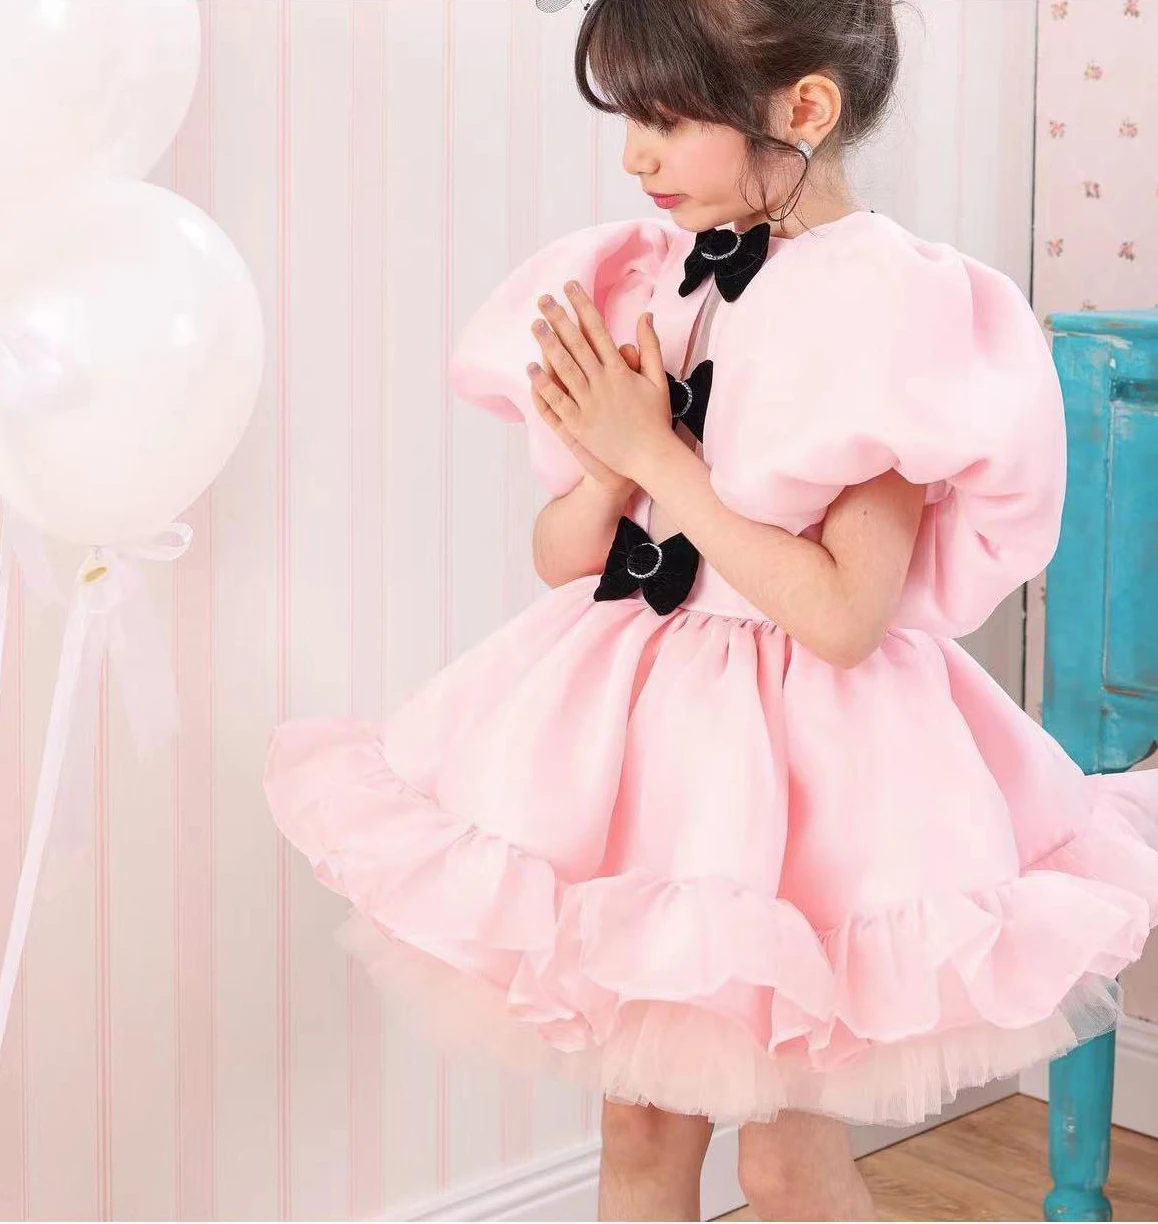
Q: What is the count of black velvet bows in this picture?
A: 3